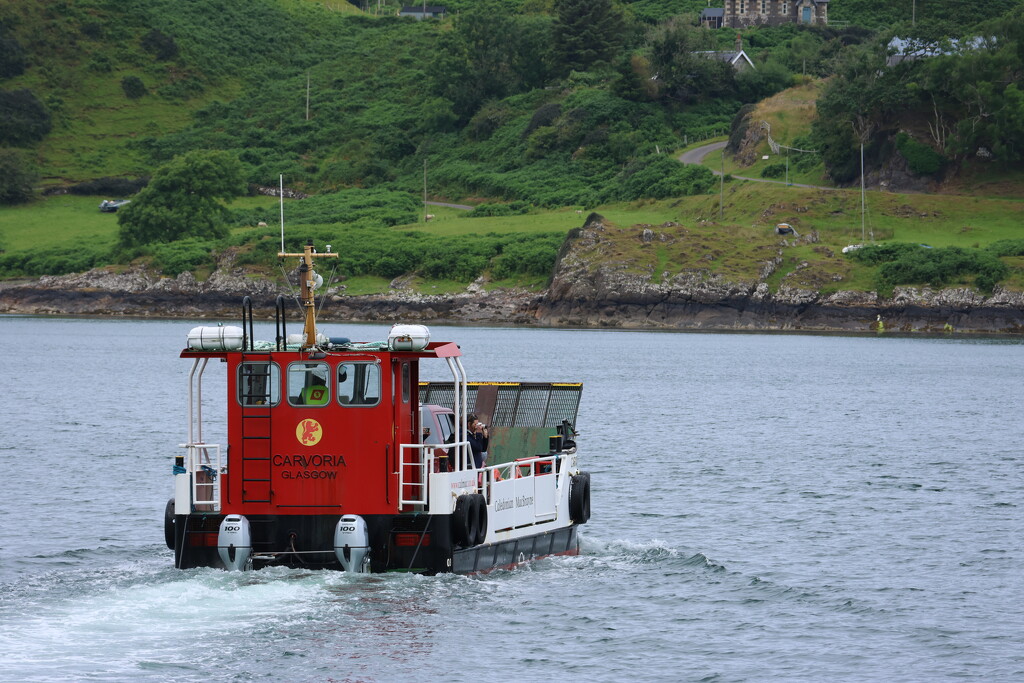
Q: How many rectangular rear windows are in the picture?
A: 3